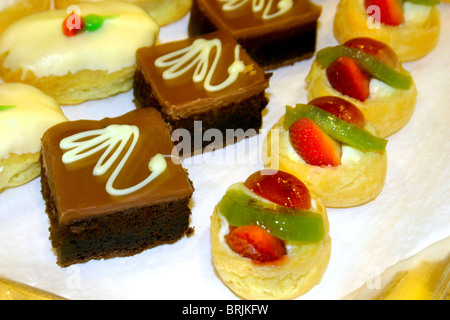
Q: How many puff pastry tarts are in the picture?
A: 4